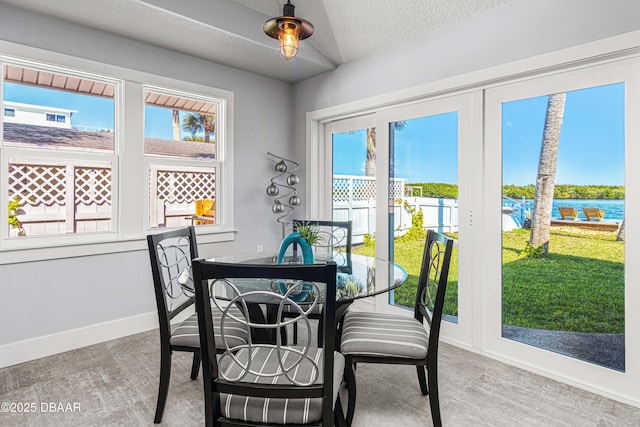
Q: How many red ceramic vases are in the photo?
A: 0